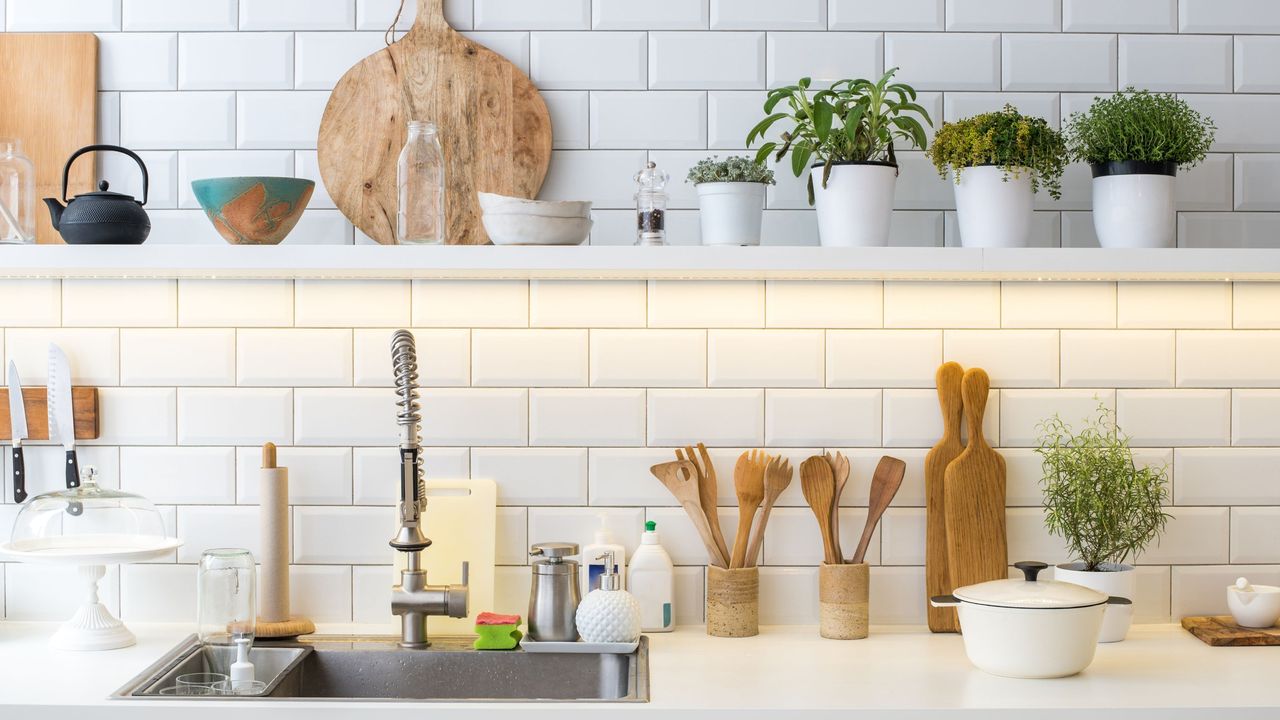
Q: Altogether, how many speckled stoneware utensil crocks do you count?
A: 2